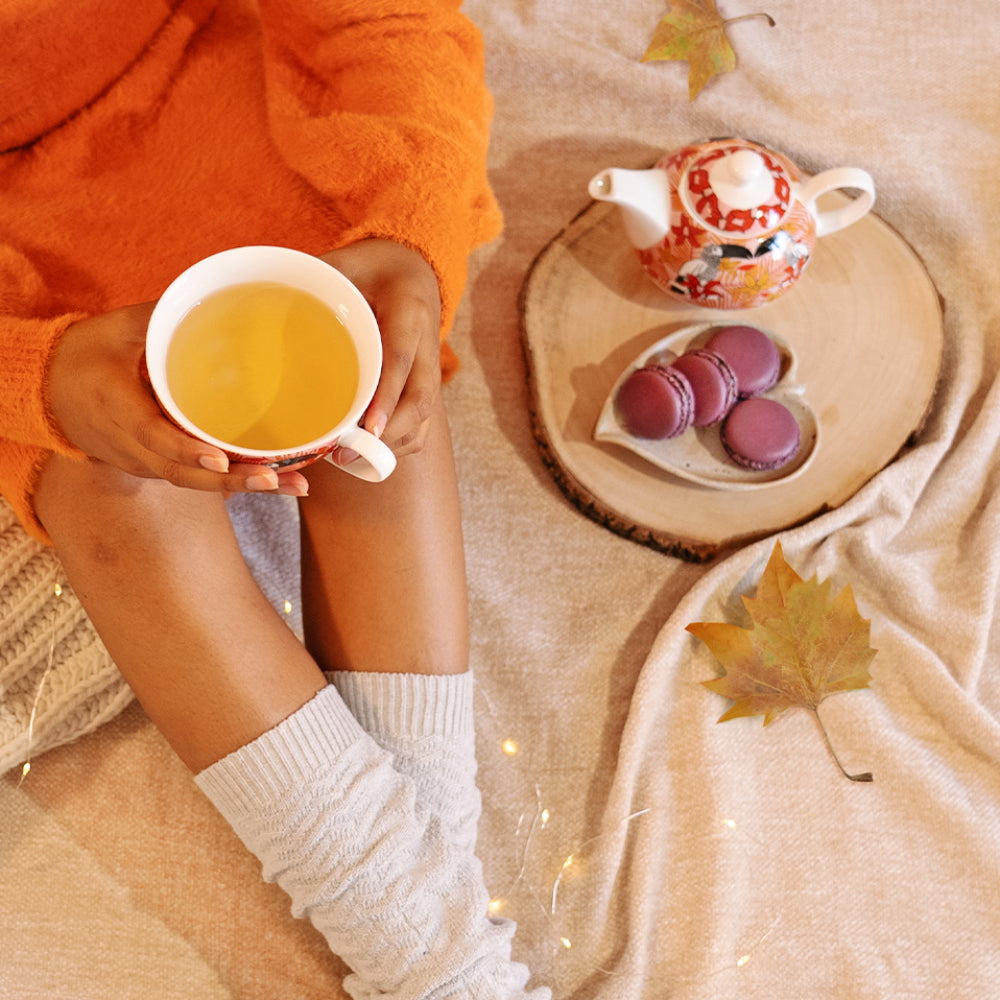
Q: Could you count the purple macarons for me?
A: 4